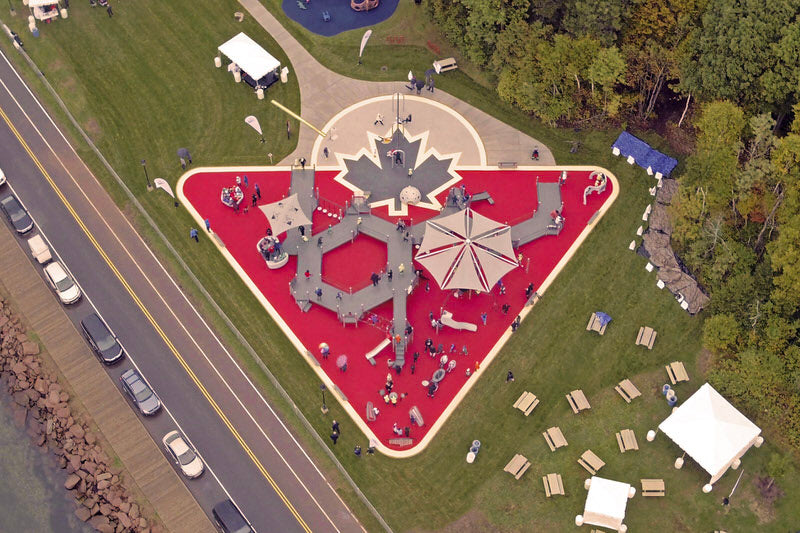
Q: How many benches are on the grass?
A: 13